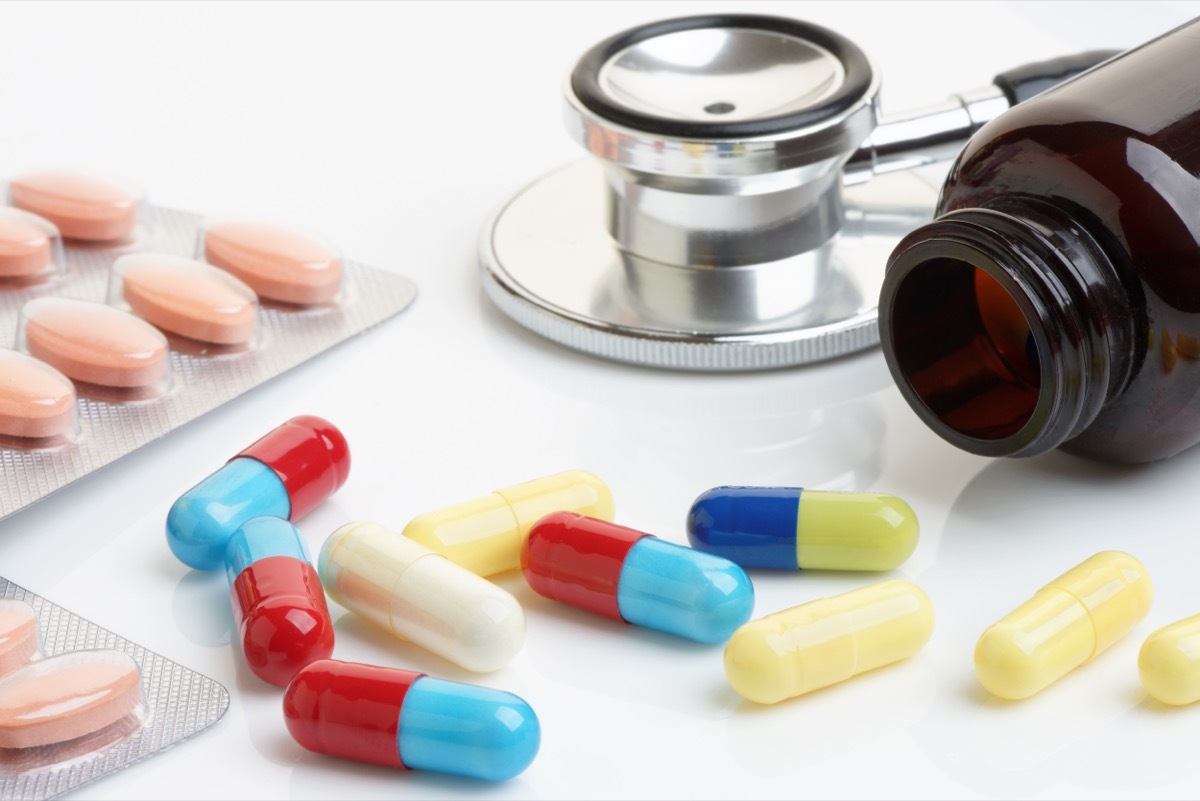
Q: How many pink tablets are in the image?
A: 8